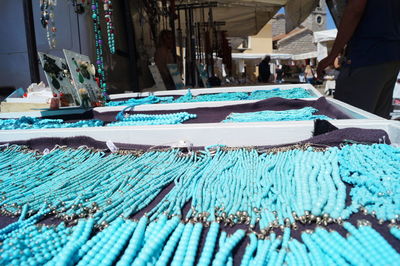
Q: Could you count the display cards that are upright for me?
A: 2